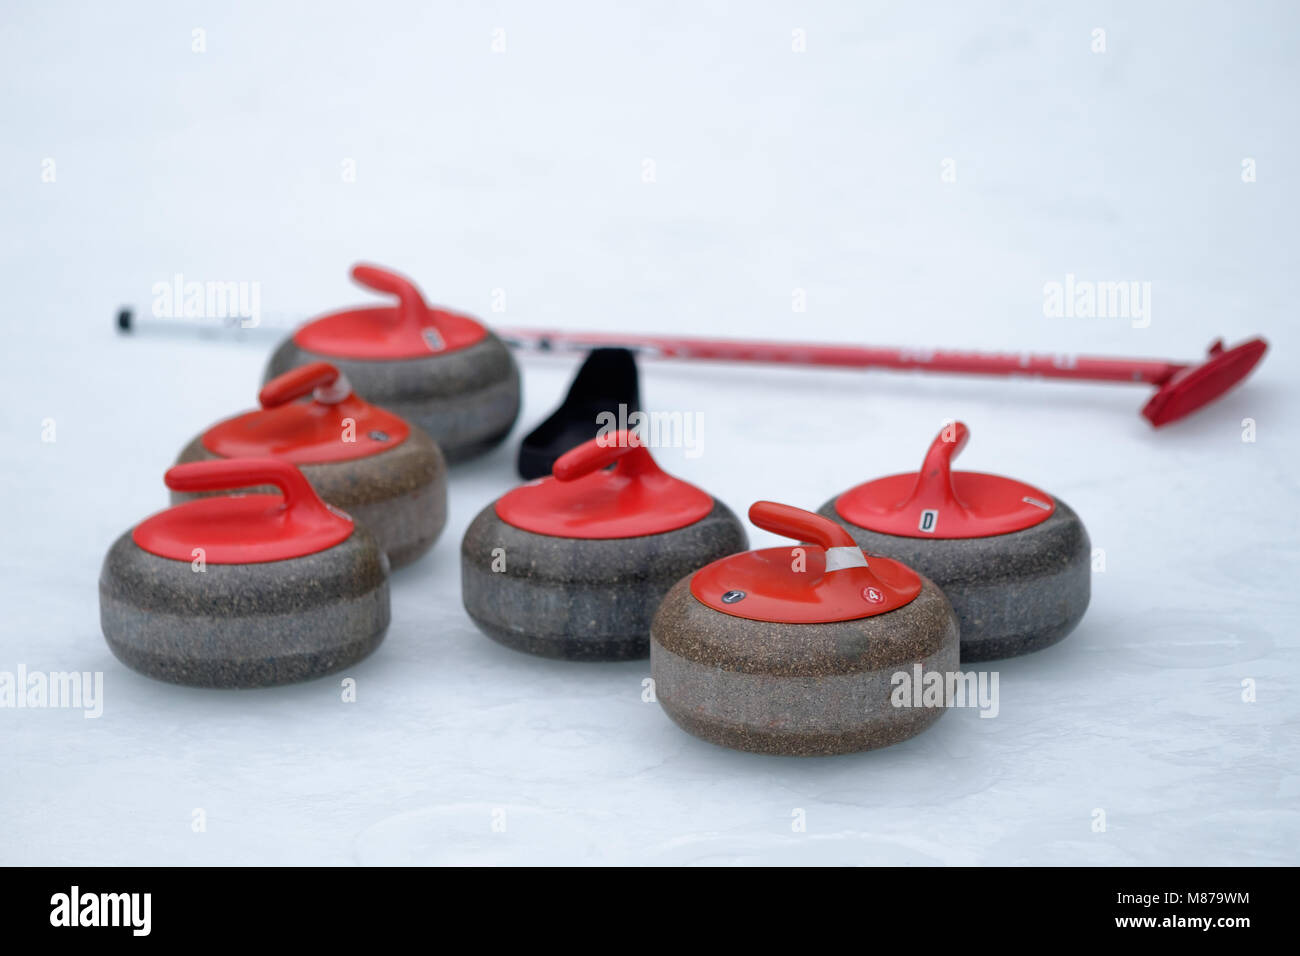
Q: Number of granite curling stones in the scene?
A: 6